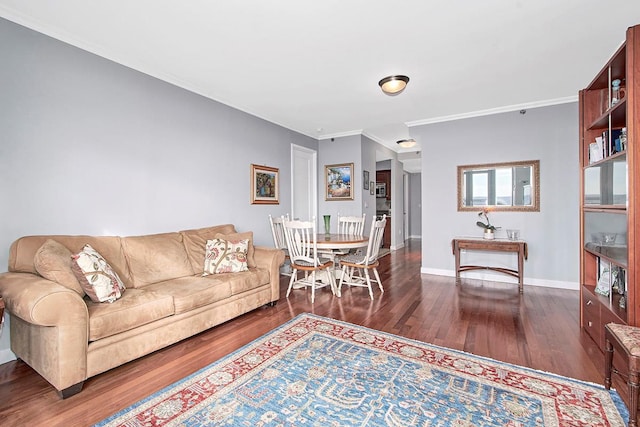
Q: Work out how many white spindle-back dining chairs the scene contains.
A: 4